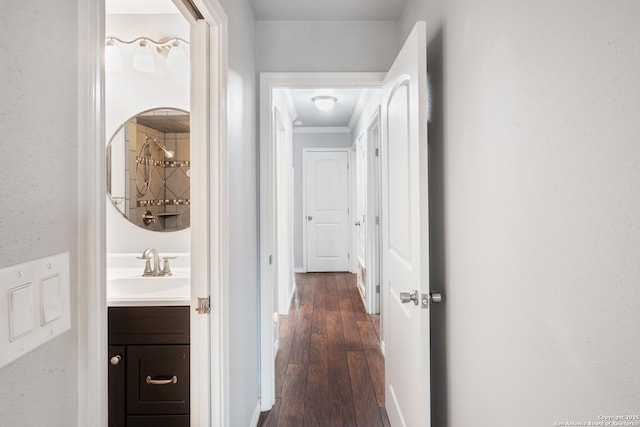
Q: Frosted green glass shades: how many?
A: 0